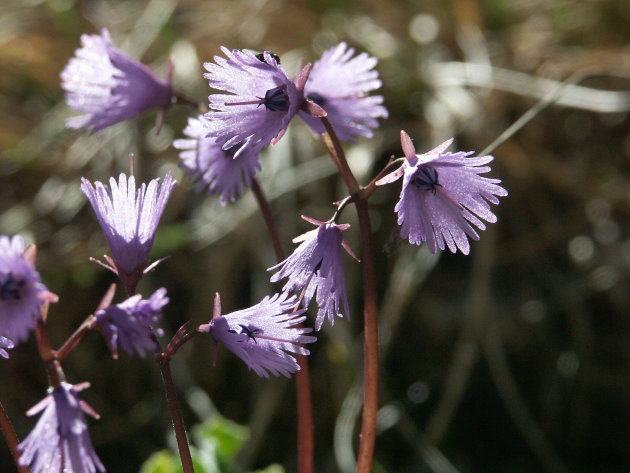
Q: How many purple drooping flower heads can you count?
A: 11